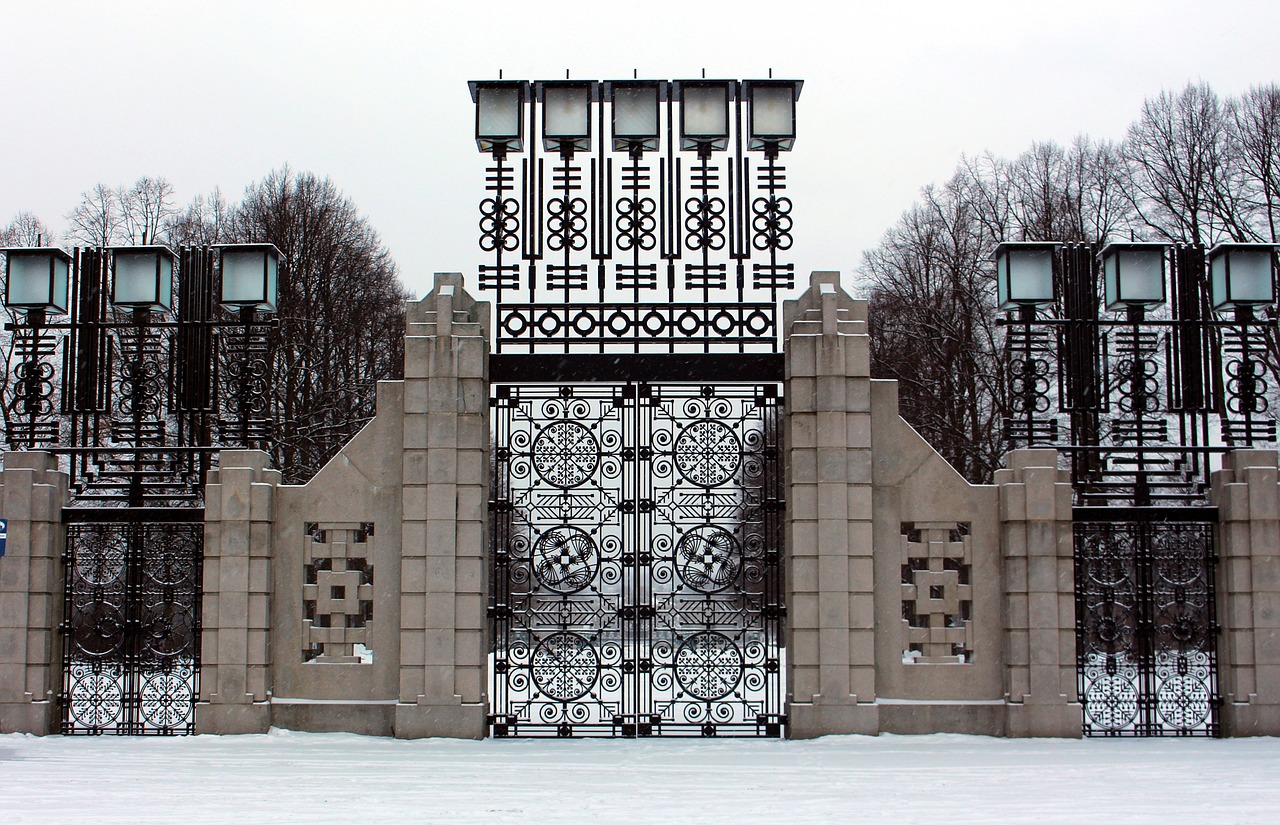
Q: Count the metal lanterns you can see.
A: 11